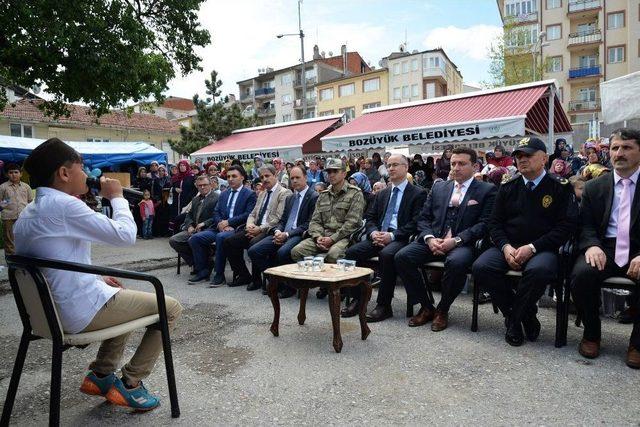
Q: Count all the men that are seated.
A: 9